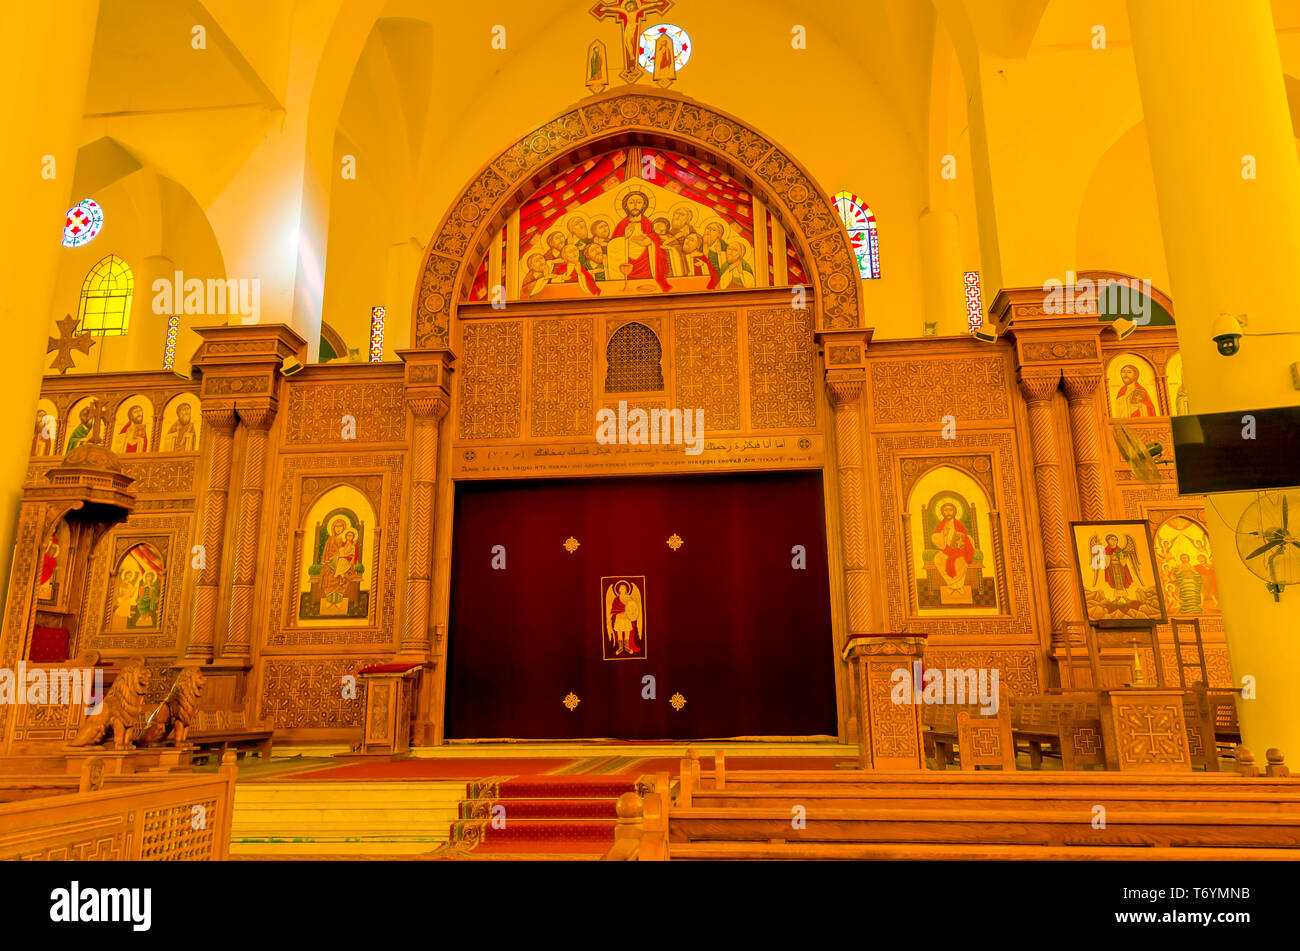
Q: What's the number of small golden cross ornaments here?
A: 4